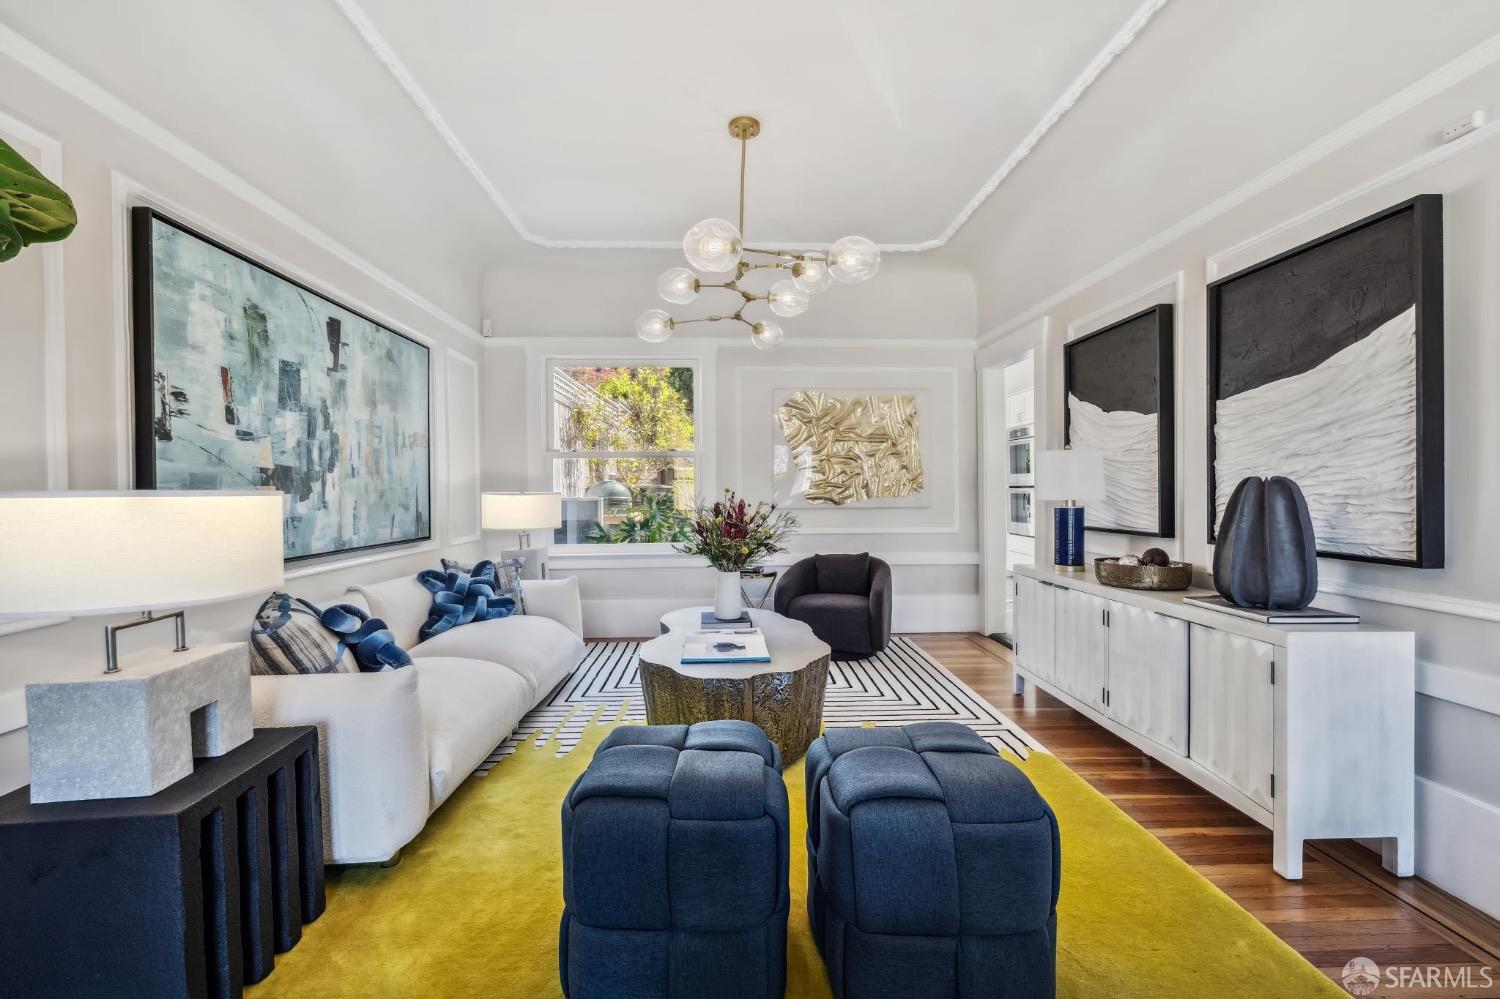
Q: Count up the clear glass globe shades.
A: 7